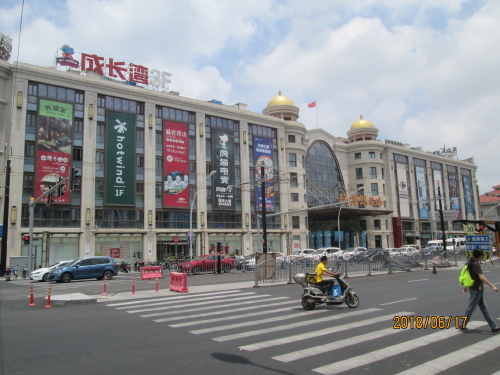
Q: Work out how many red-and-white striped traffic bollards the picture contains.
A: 5